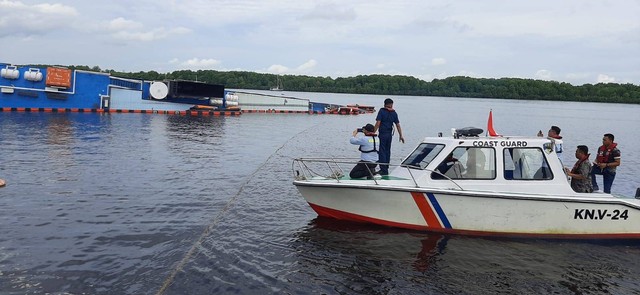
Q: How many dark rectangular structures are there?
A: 1